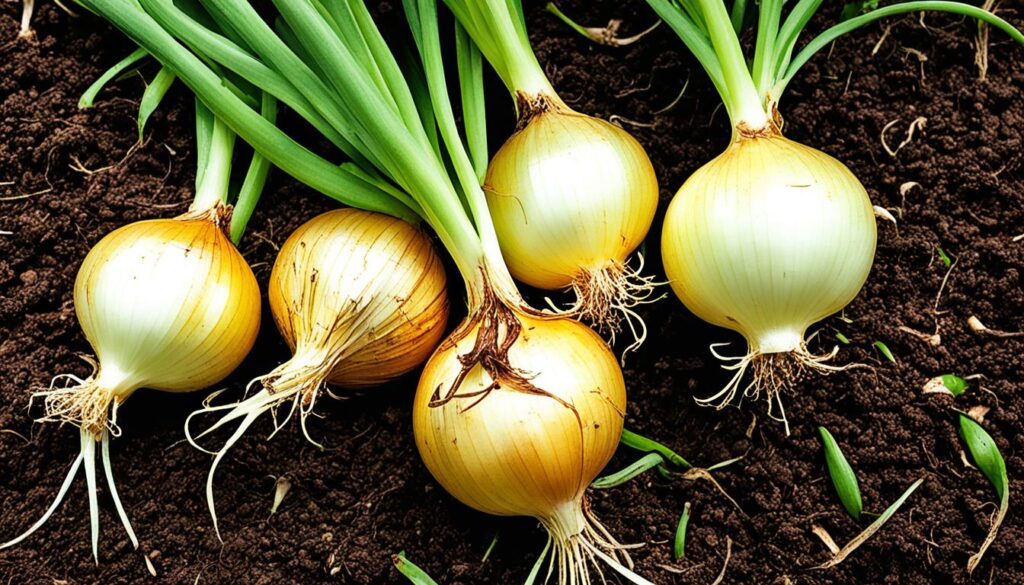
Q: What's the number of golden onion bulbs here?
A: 5